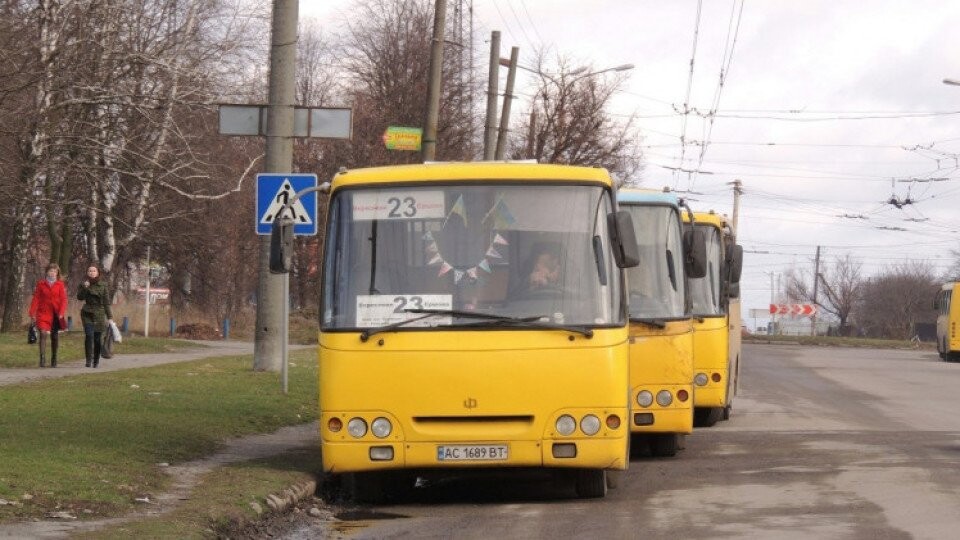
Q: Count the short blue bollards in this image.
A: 4